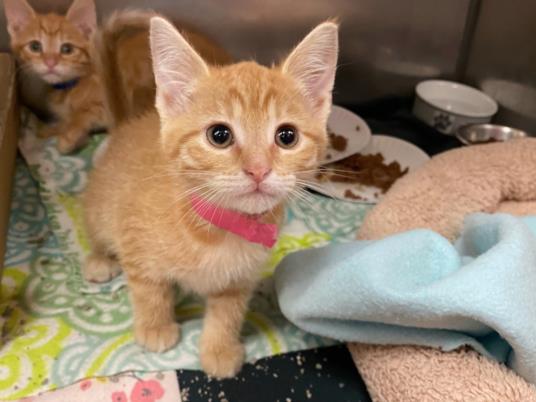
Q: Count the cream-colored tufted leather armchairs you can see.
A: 0